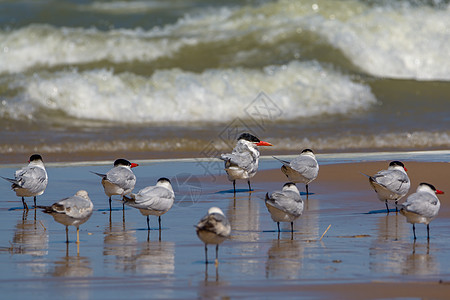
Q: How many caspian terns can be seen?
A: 8